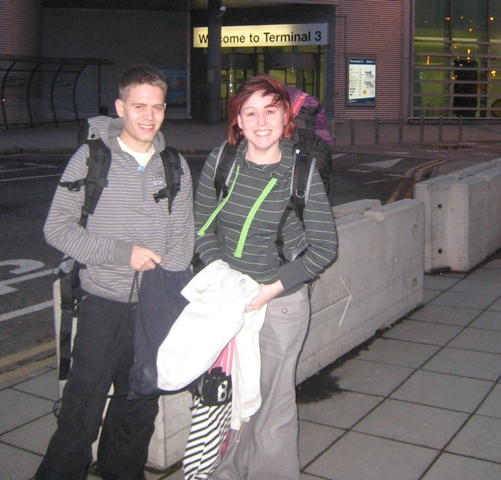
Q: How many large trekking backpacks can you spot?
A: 2